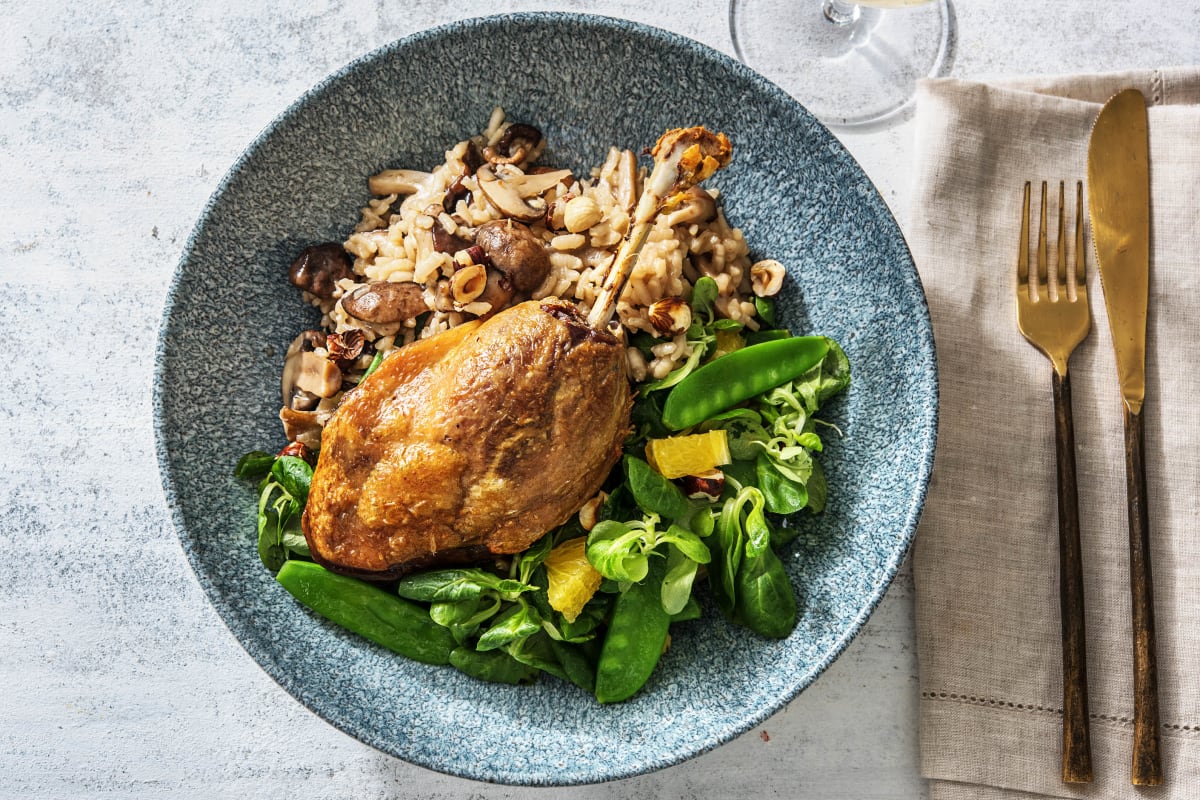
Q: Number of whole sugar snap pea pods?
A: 3